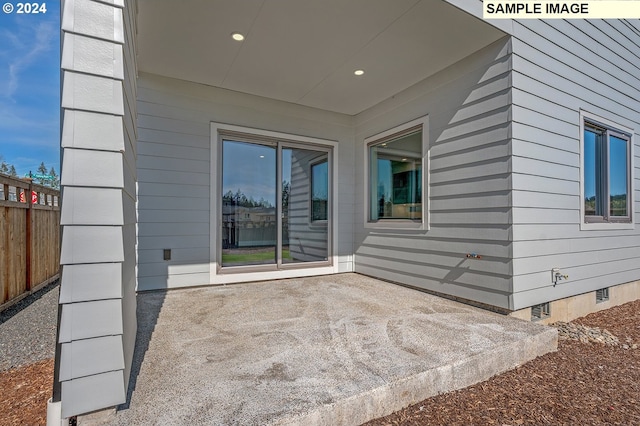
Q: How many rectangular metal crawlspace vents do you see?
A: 2